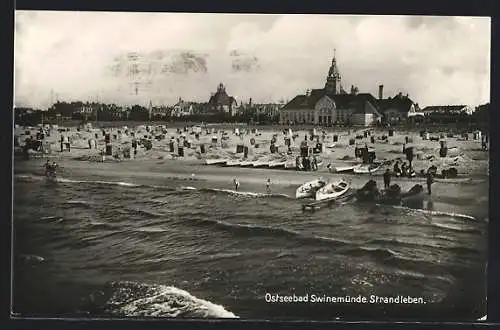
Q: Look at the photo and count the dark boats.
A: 3